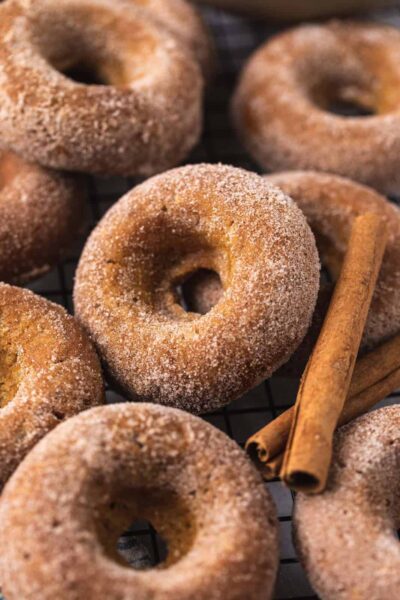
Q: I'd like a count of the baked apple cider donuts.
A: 9